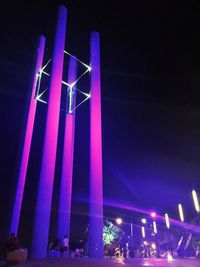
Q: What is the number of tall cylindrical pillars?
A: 4